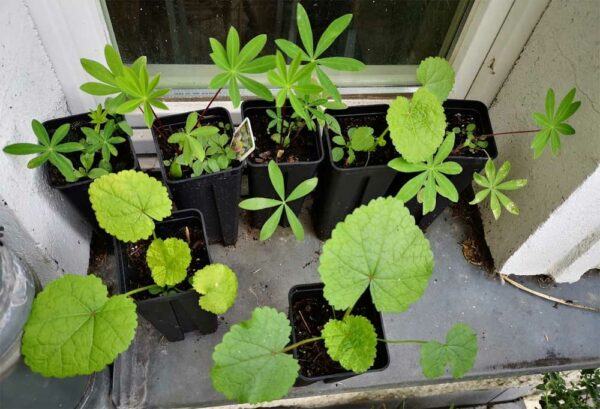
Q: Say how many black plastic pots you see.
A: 7